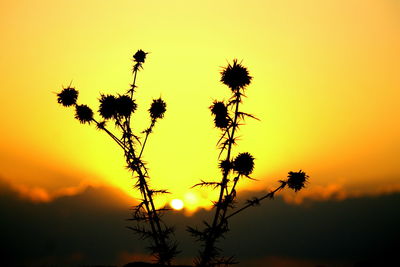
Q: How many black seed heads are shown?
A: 11